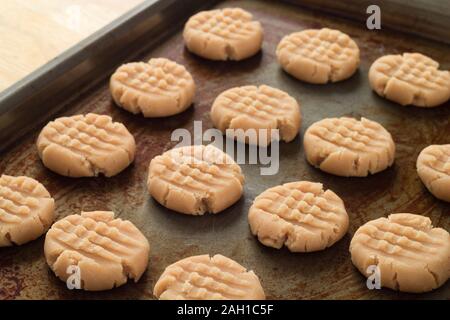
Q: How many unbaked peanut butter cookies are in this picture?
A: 14